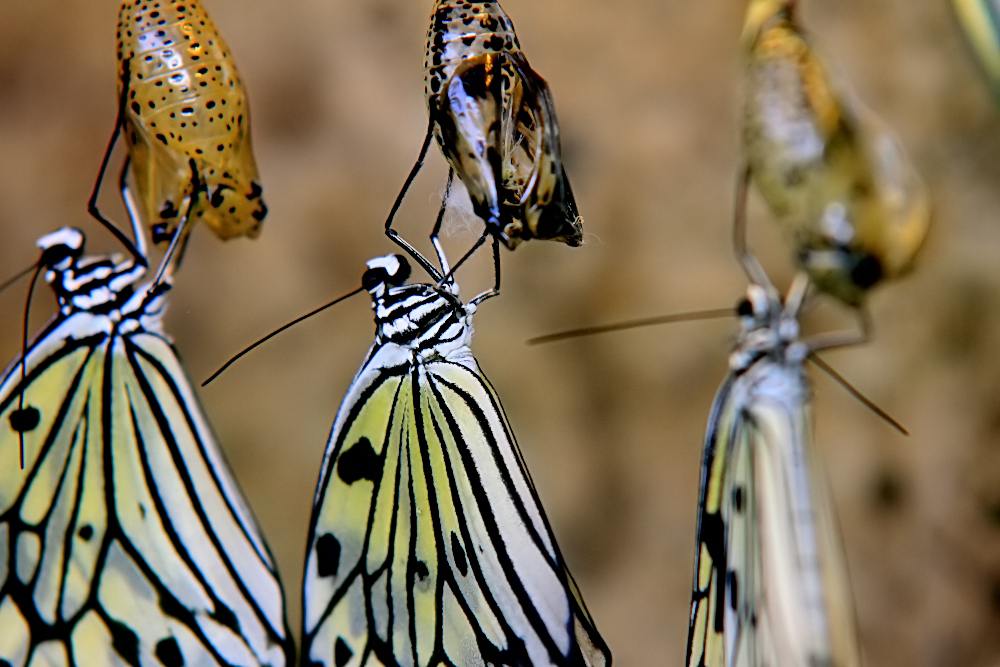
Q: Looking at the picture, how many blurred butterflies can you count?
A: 1